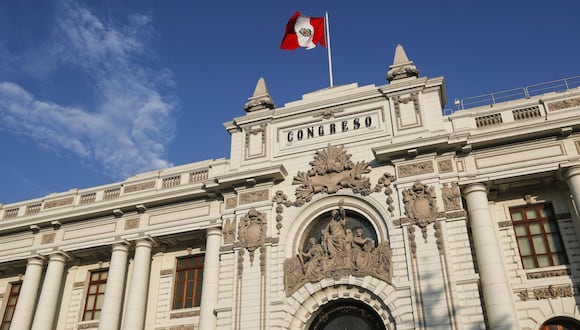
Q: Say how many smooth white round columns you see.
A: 7